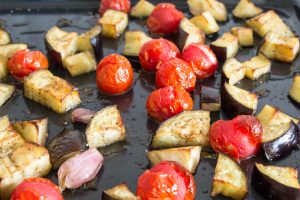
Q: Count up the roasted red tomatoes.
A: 11